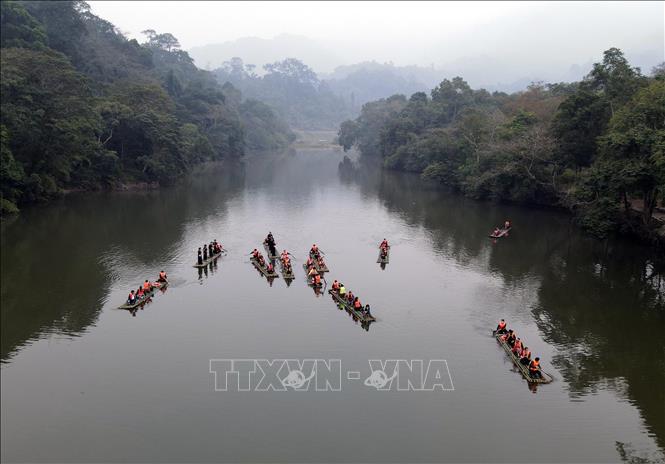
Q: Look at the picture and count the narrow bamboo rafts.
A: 11